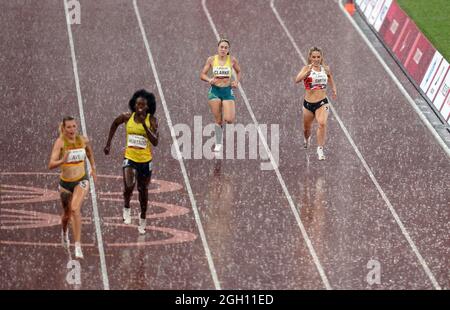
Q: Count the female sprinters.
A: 4